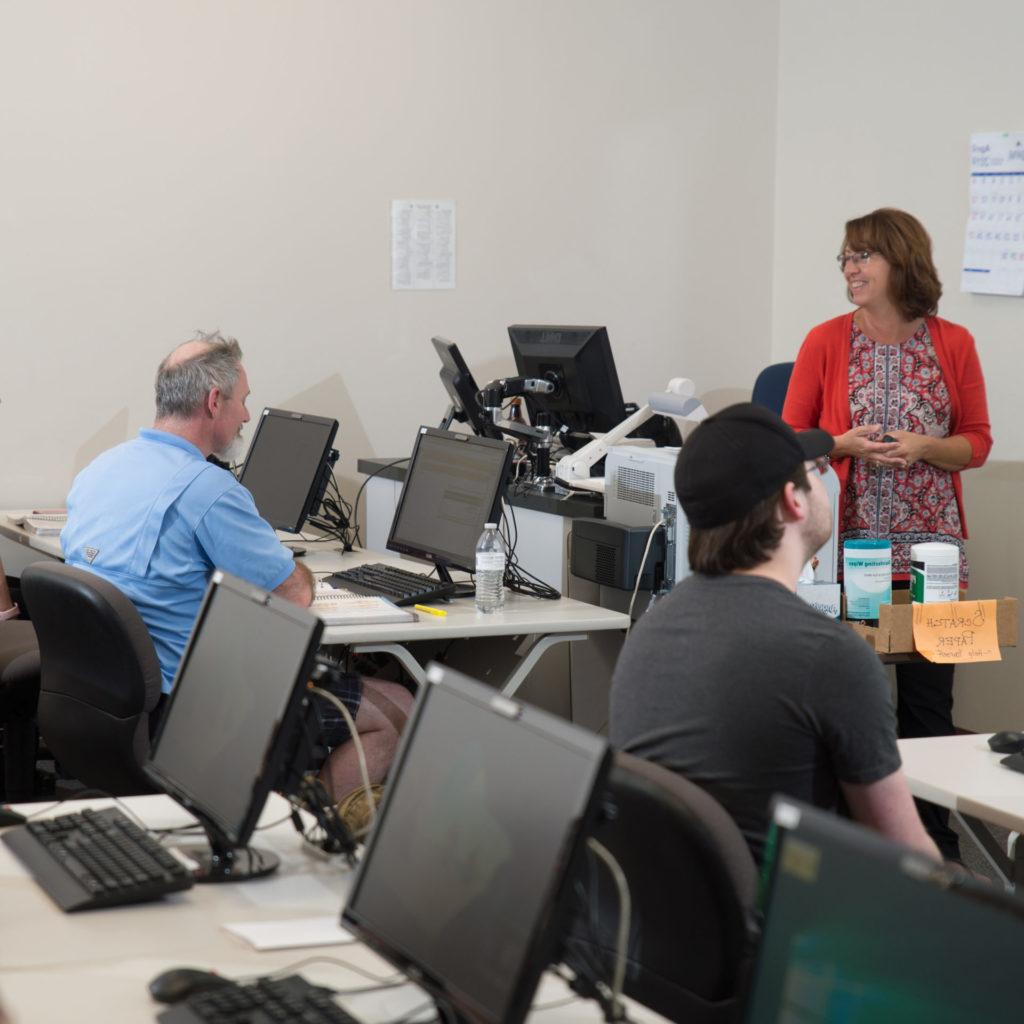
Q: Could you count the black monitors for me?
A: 7